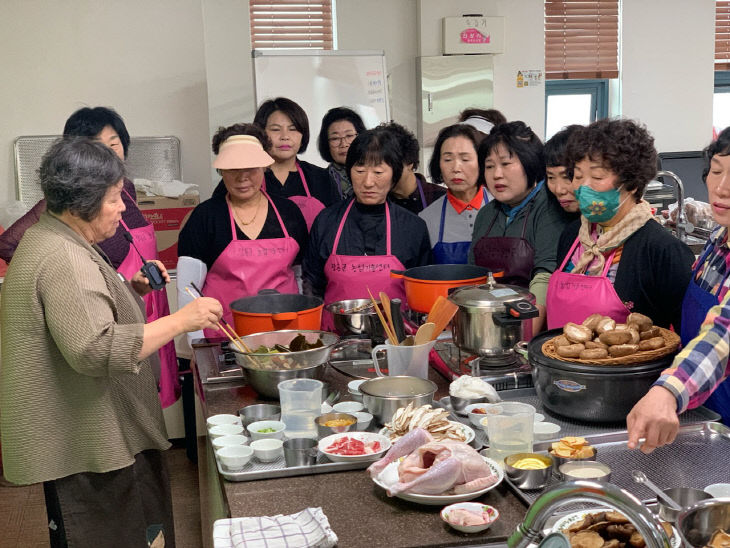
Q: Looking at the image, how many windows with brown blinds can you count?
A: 3